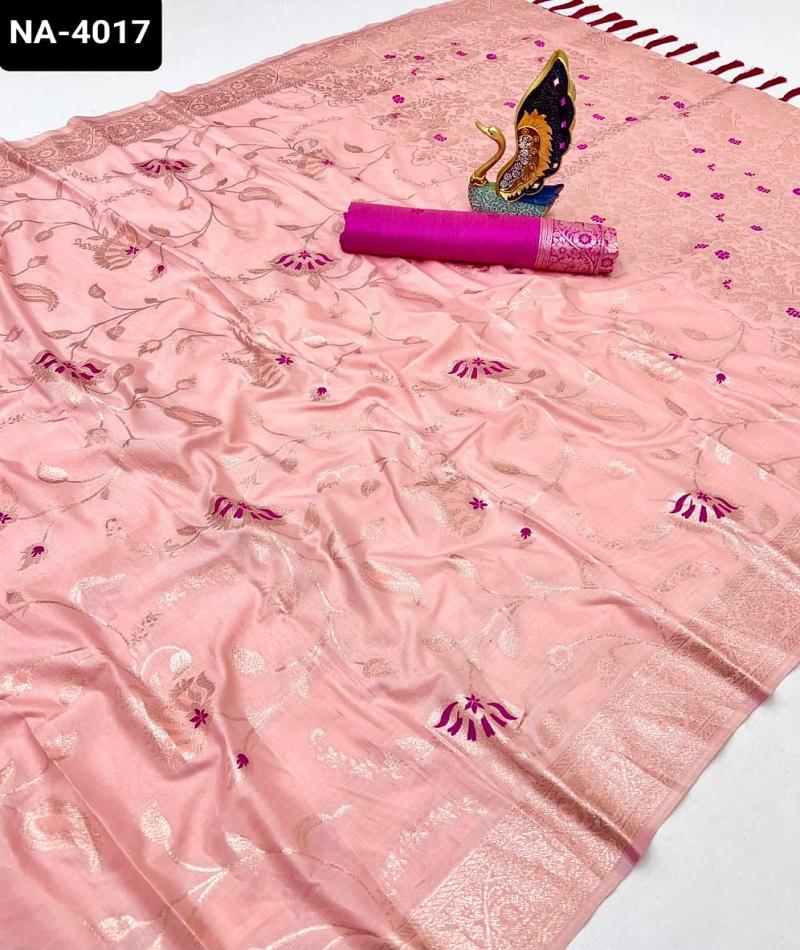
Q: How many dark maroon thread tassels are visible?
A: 13